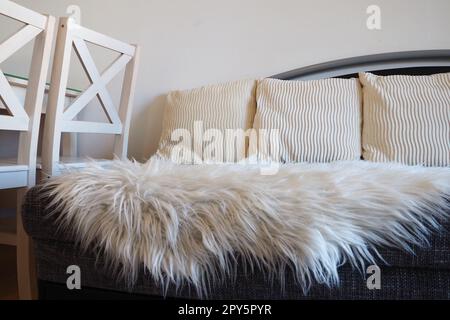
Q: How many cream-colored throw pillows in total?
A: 3